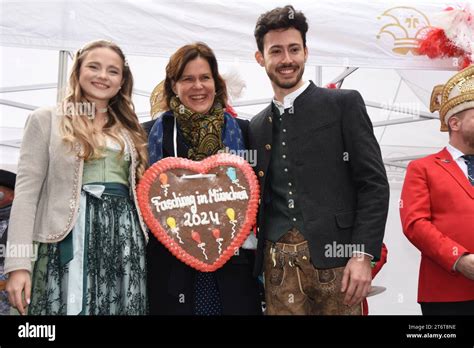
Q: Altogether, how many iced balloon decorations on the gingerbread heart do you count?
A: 6